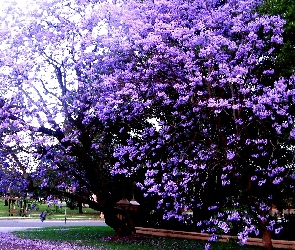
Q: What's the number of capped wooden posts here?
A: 2